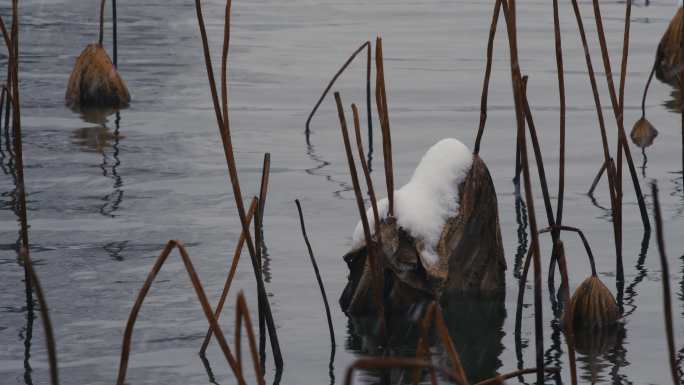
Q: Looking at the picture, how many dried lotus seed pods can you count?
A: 4